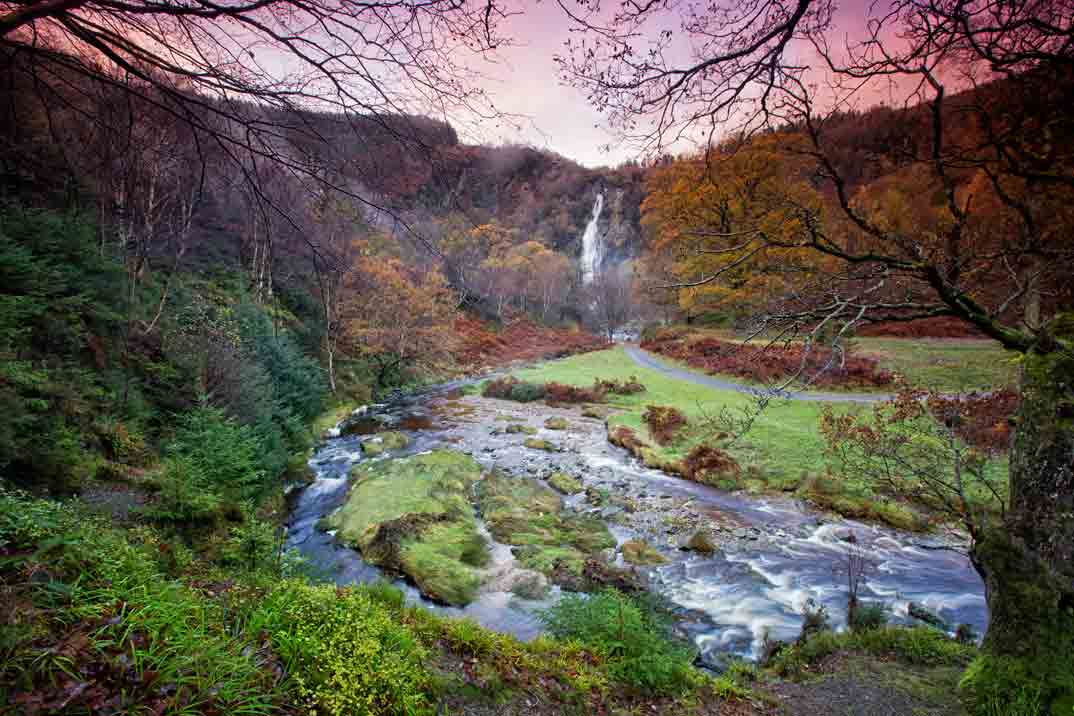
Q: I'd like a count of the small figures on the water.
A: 0